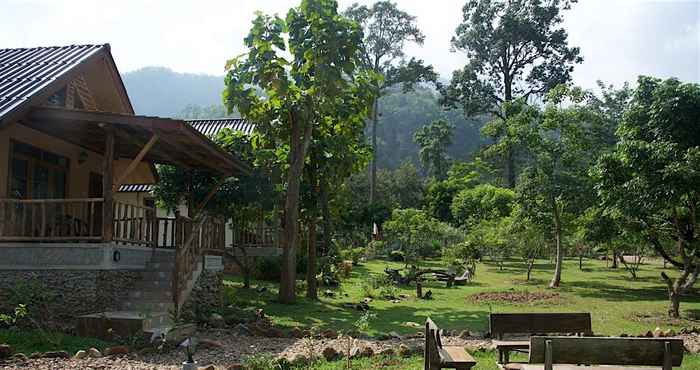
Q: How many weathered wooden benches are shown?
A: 3